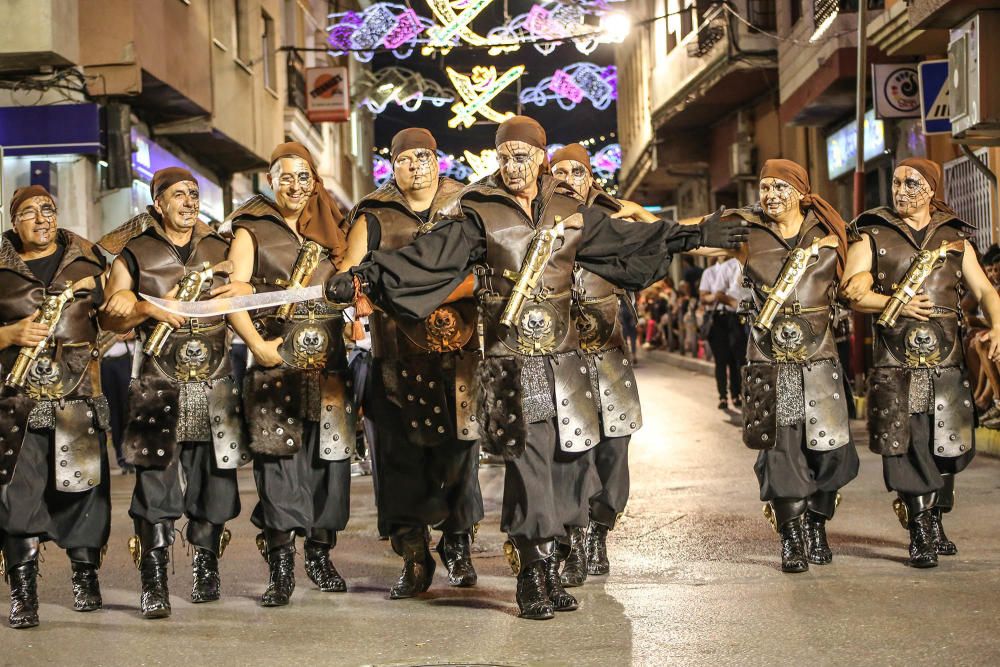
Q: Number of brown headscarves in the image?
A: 8